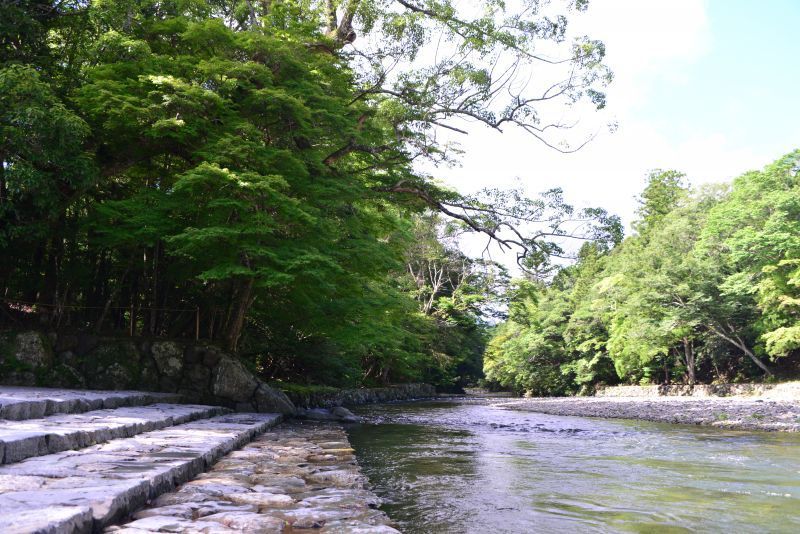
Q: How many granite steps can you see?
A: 3